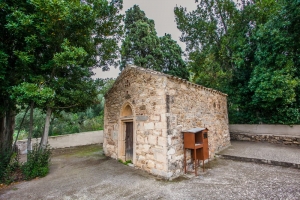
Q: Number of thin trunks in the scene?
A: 3